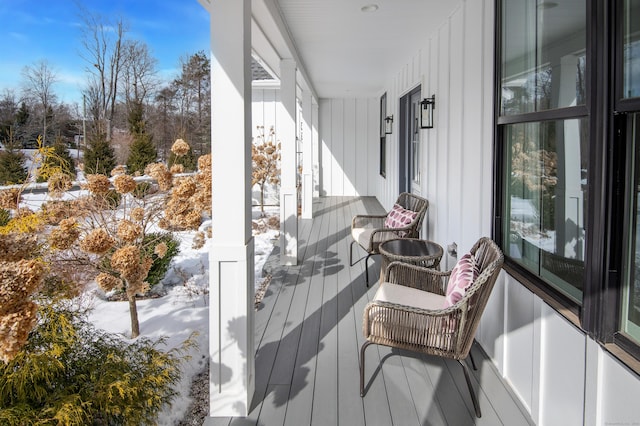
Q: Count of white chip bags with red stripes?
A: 0